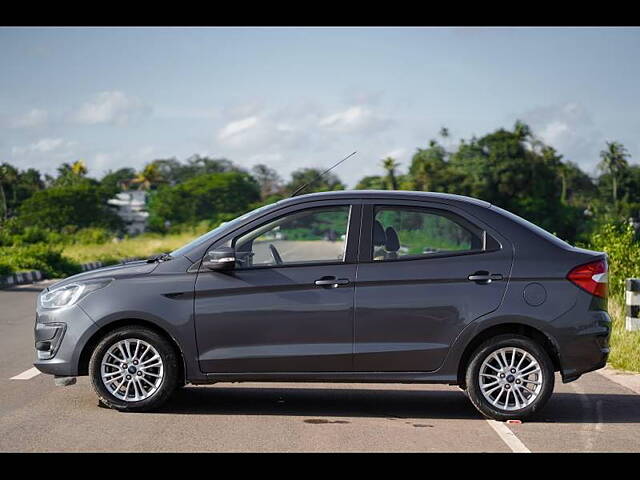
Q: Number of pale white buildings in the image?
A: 1